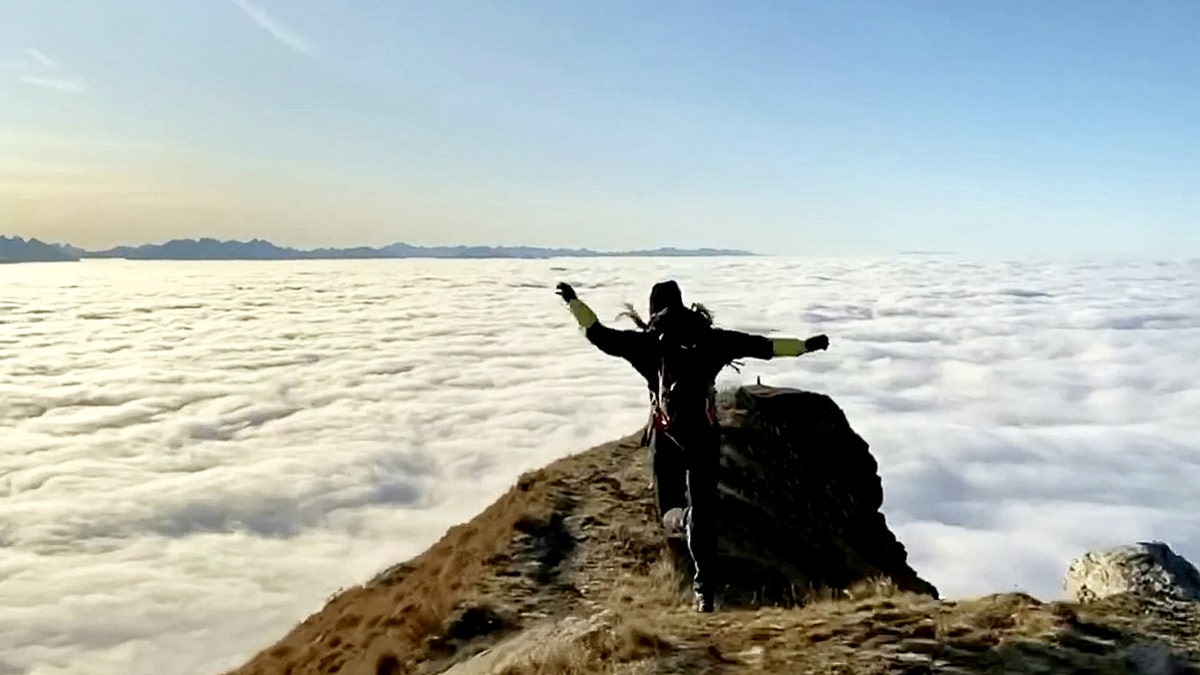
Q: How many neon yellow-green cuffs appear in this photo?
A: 2